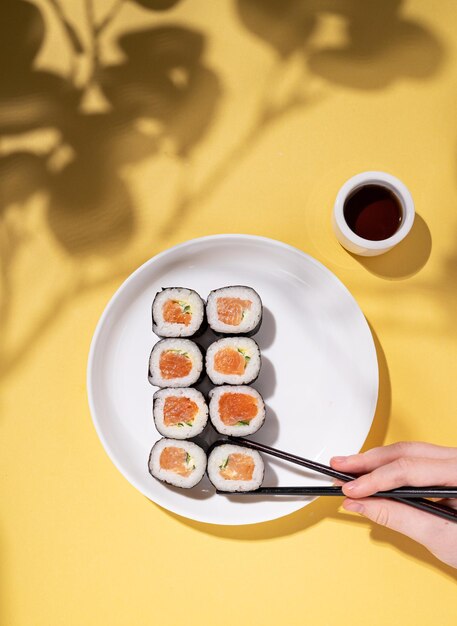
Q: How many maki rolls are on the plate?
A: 8